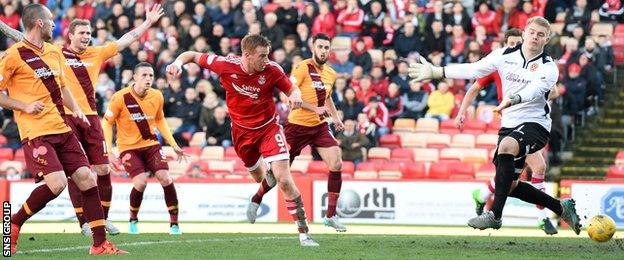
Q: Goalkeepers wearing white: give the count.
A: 1